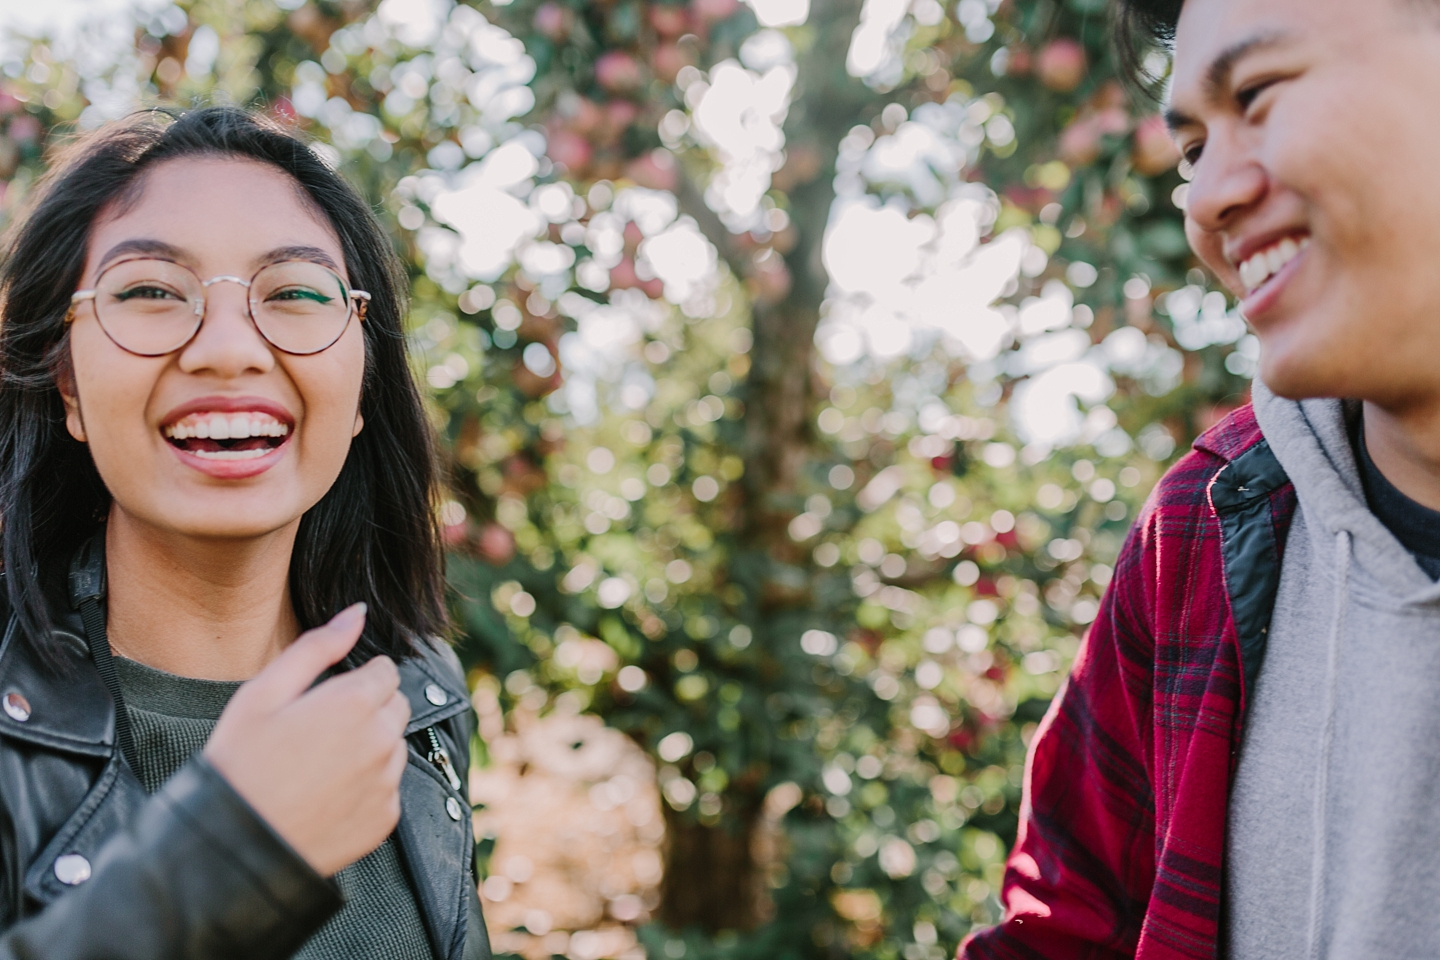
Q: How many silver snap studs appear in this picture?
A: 4